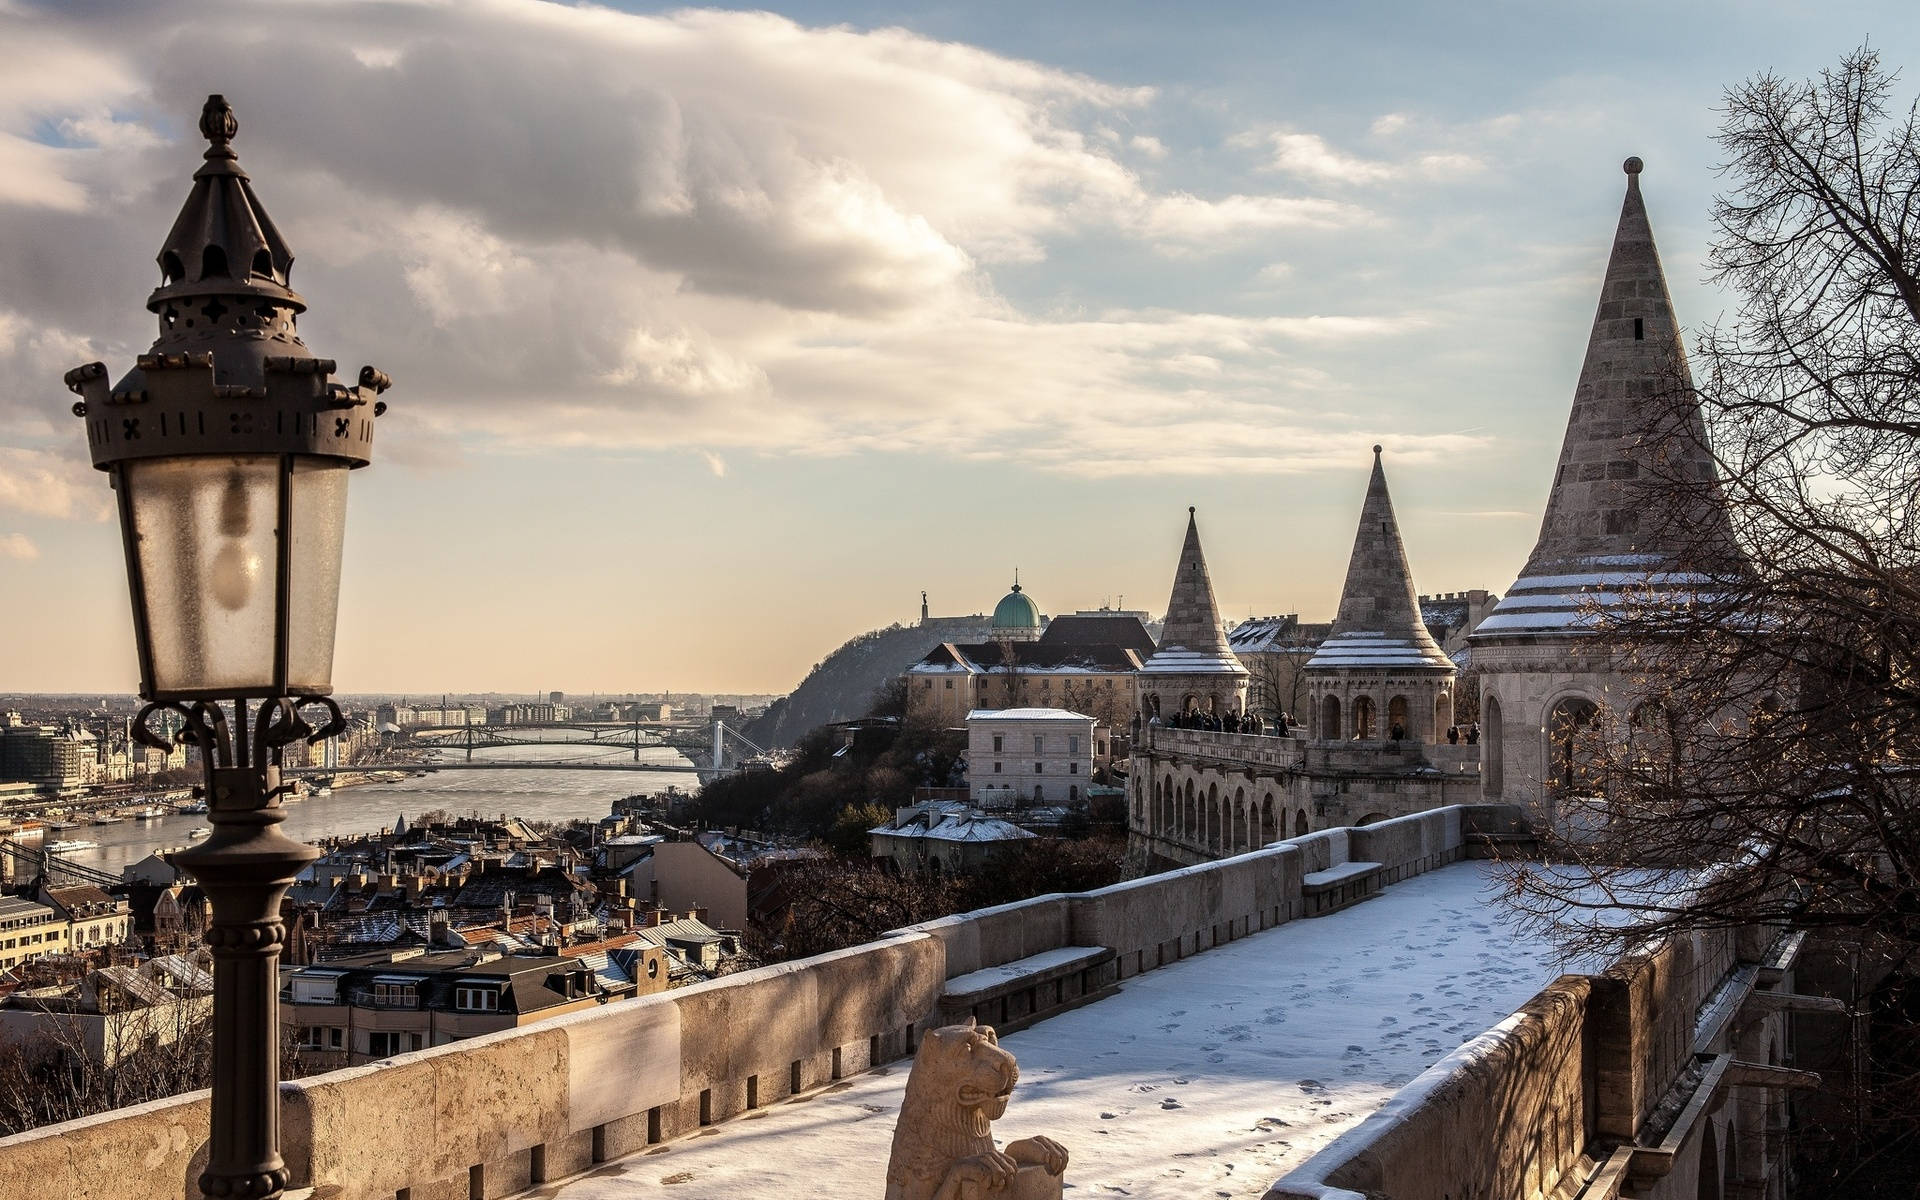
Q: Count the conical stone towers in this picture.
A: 3